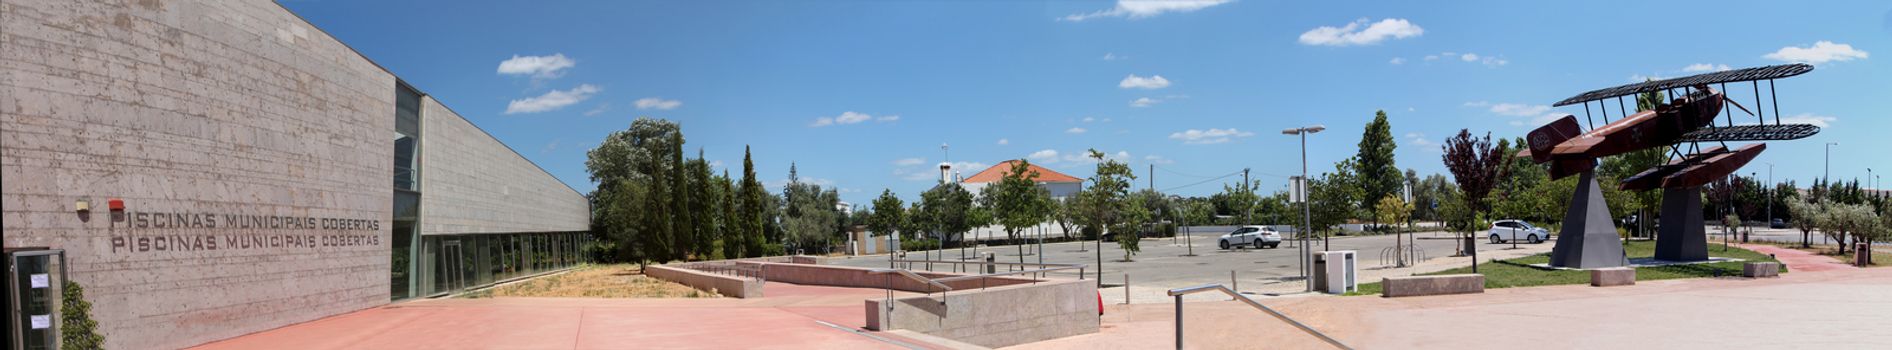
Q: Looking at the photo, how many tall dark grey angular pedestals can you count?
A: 2